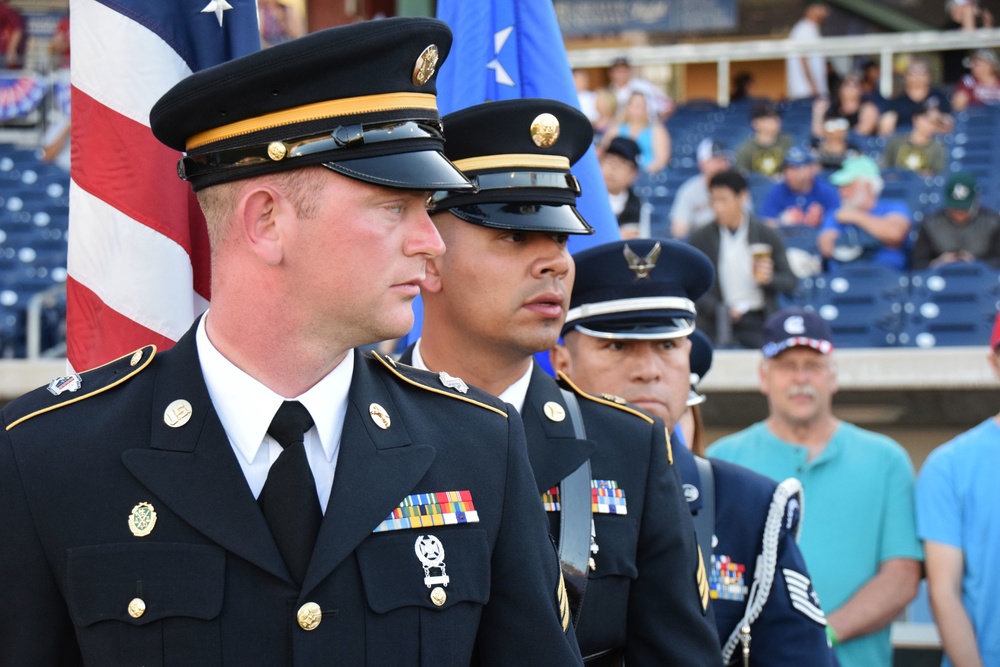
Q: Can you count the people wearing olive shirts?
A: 2